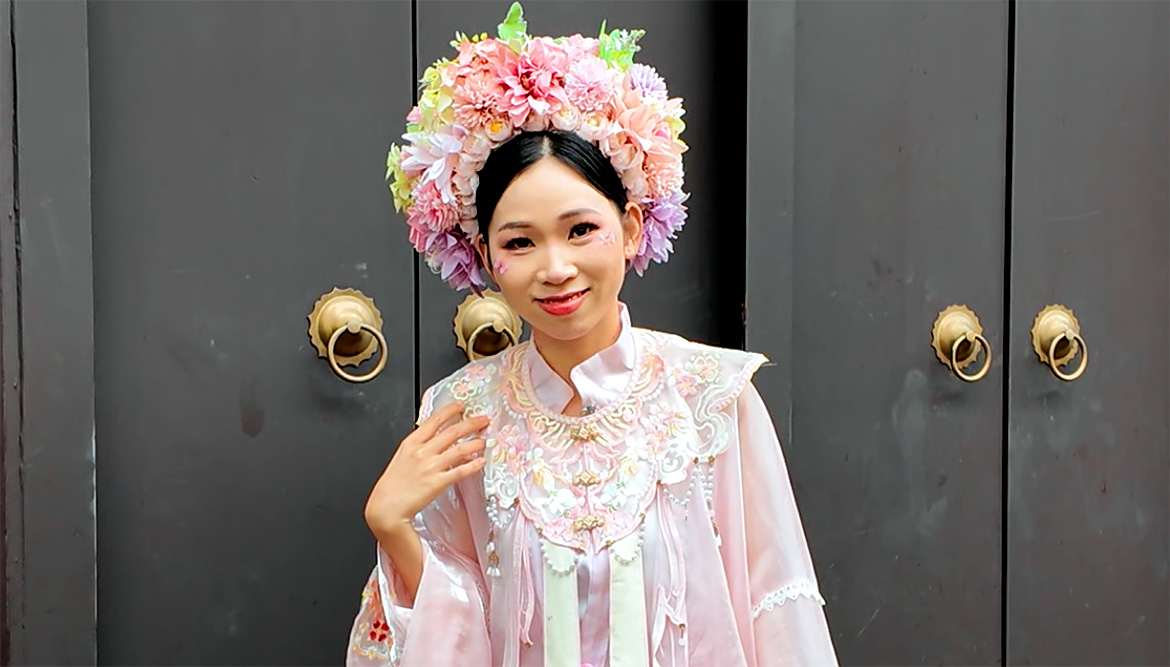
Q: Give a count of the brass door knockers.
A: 4